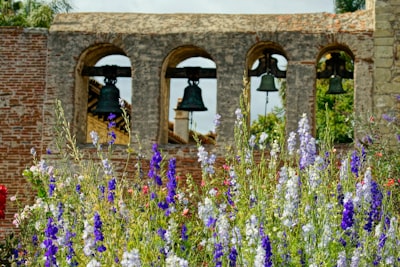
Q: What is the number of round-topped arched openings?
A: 4